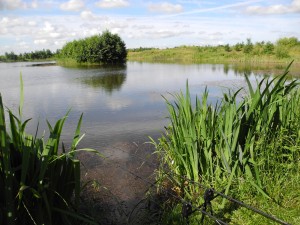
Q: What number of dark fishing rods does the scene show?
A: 2